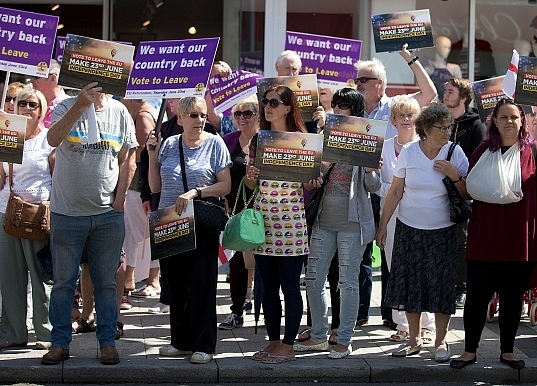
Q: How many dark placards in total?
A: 9